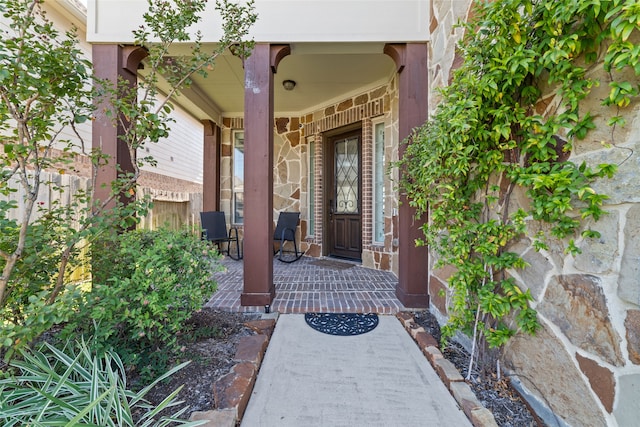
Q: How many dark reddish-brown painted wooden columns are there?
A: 4